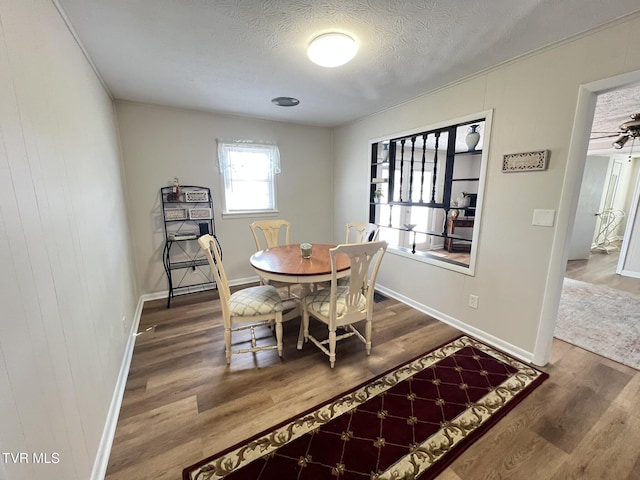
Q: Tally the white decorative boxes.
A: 3